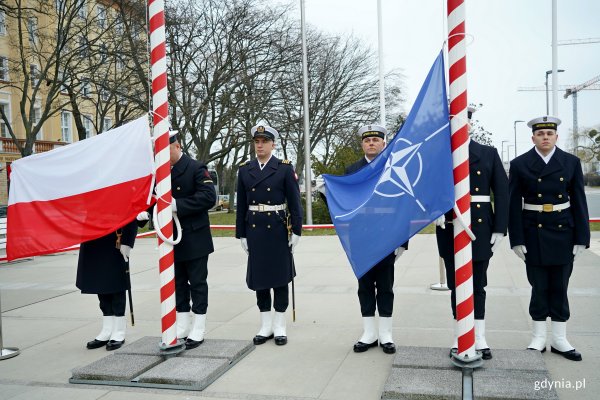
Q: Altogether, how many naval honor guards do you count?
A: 6